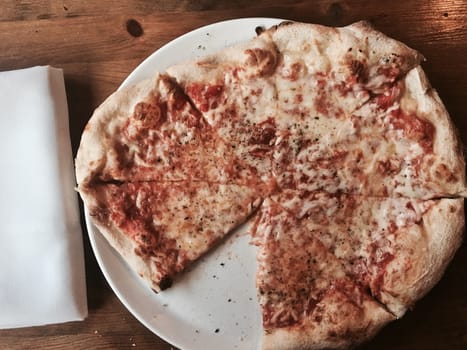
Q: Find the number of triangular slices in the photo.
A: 7